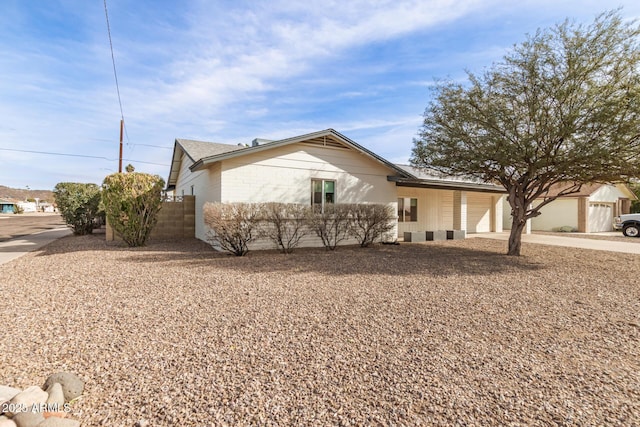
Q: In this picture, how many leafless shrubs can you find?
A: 4